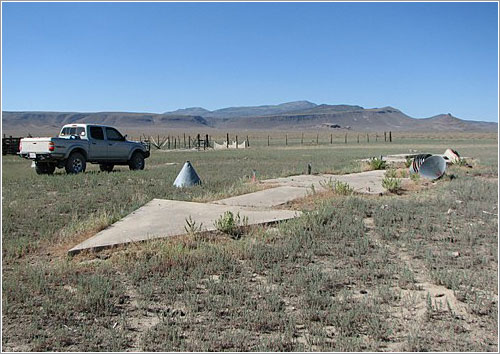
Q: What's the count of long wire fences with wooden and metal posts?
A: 1